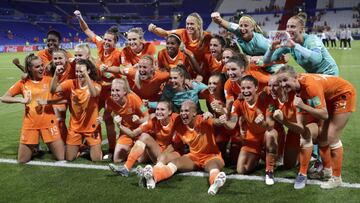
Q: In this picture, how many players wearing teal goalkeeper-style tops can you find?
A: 3